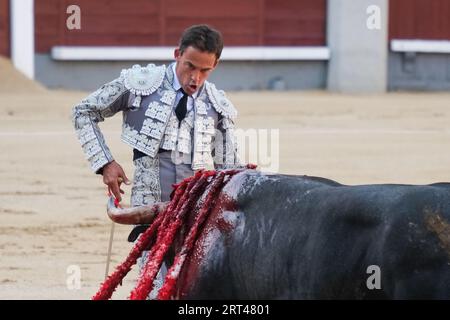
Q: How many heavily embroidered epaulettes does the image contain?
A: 2